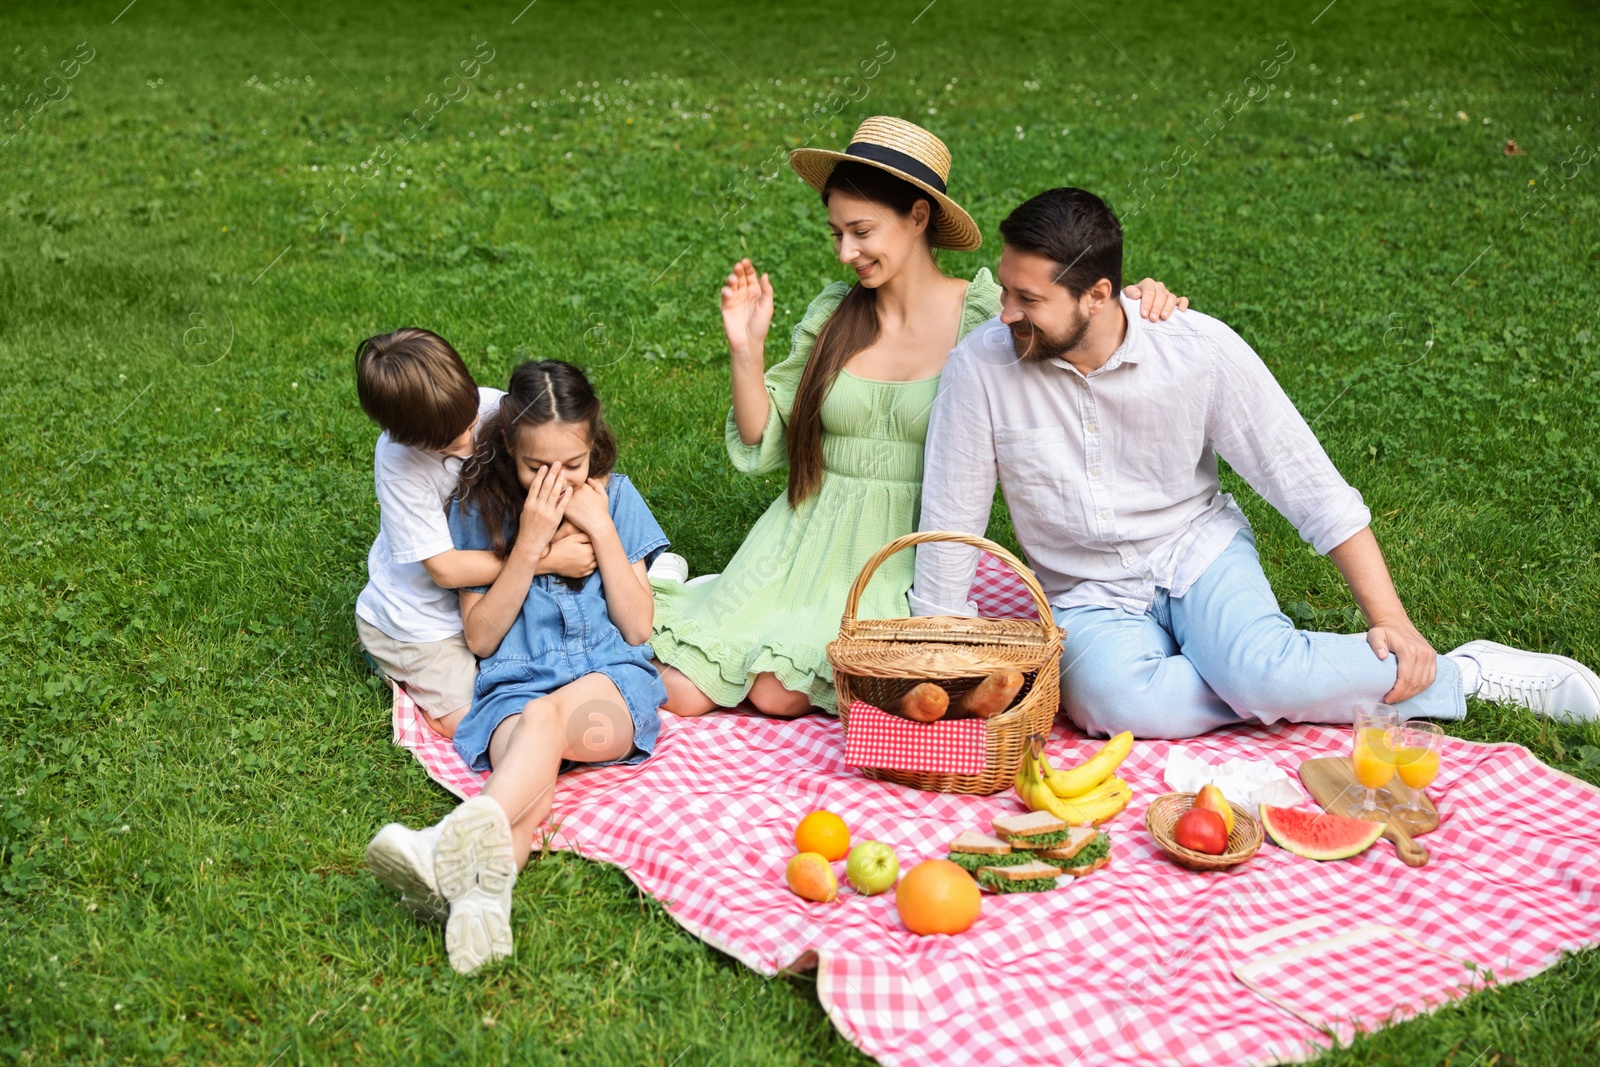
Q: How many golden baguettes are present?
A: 2